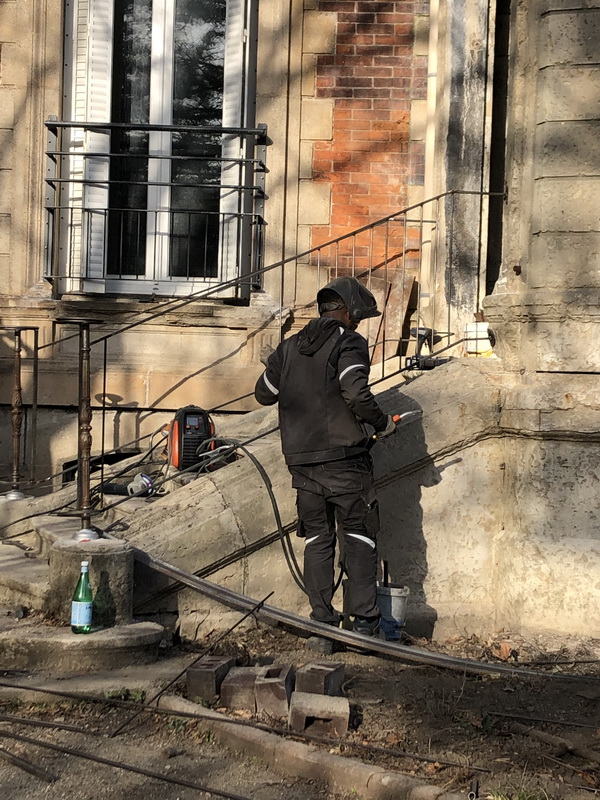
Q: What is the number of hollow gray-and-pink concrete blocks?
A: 5